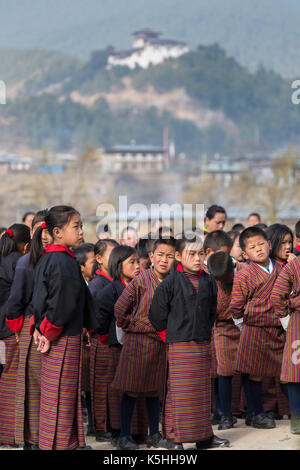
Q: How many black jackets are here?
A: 6